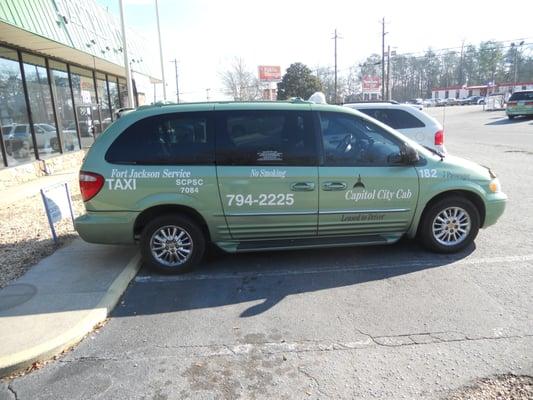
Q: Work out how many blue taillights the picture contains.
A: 0